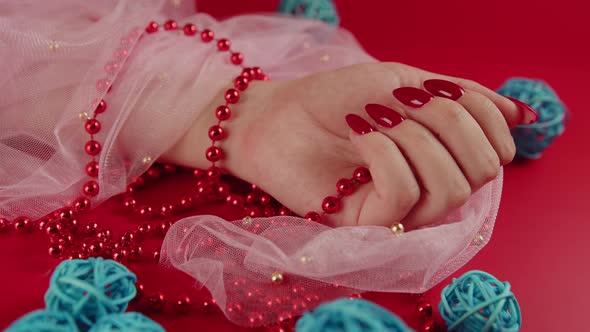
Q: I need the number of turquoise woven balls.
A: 7